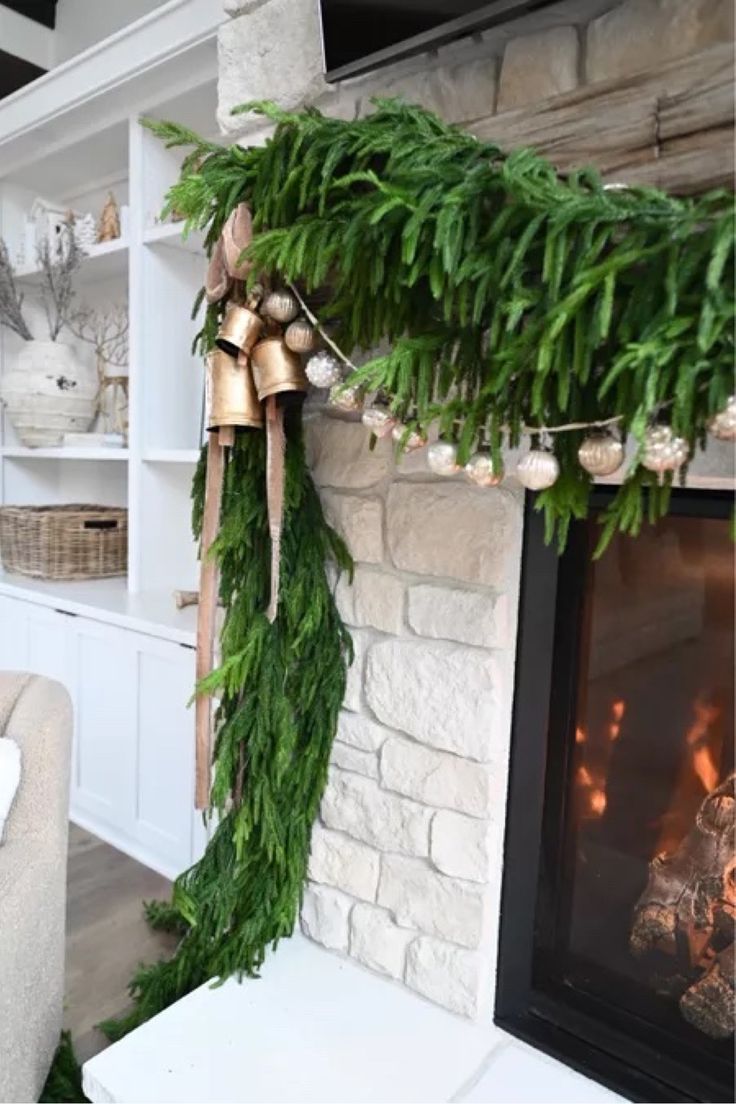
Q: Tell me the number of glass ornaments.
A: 12